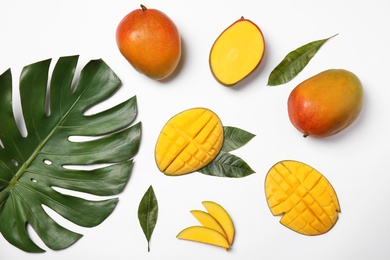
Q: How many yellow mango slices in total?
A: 3